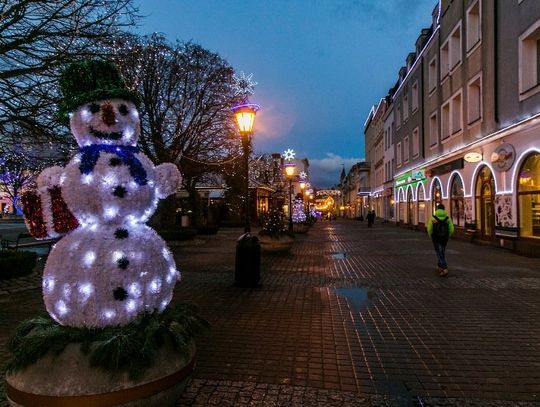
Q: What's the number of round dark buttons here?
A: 5